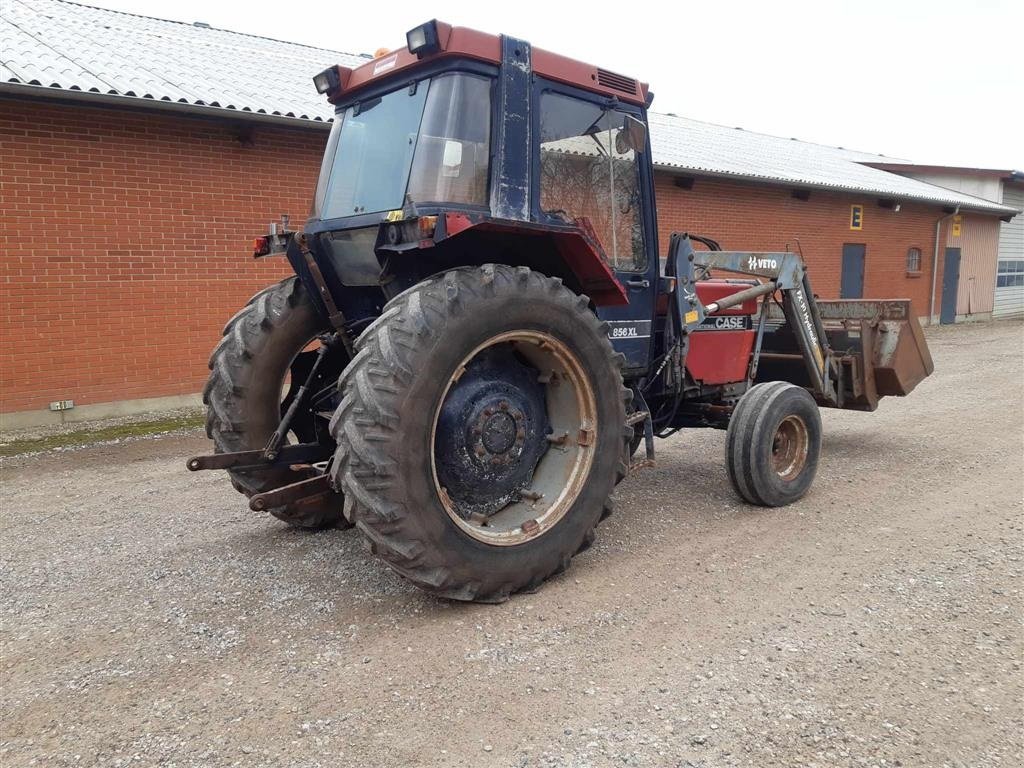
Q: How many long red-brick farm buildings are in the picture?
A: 1